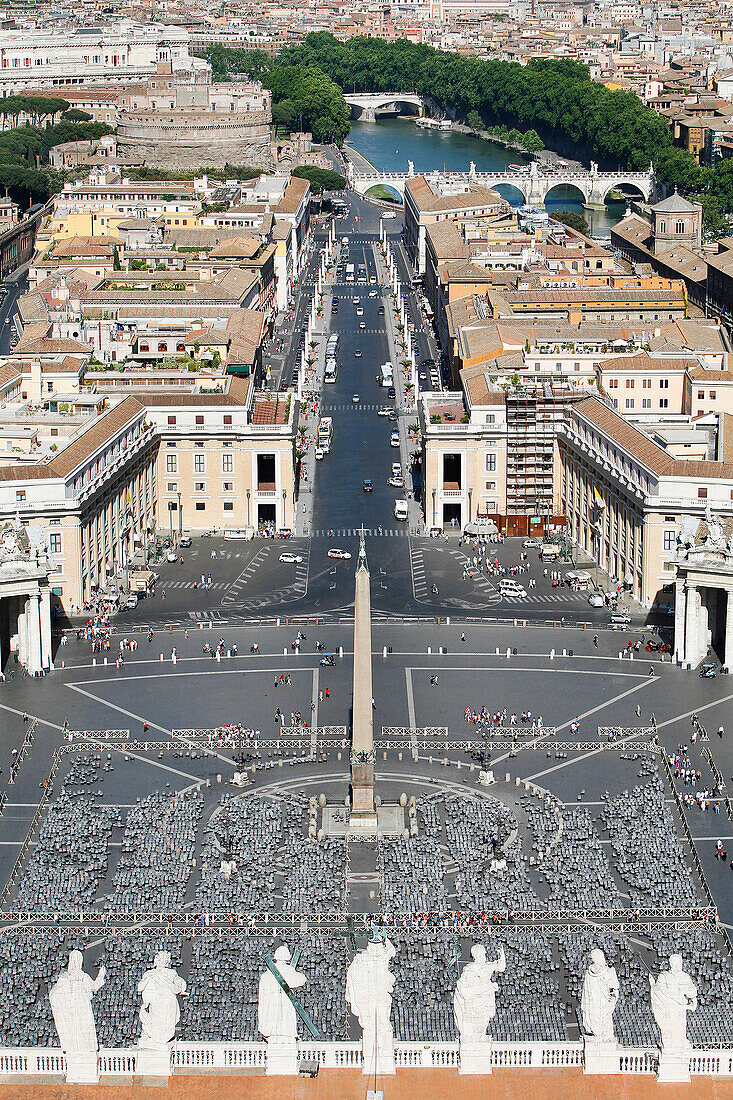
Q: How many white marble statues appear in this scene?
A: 7